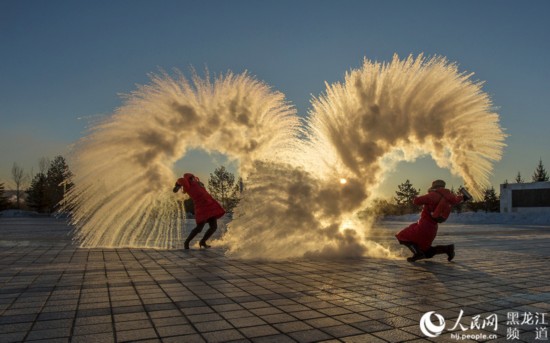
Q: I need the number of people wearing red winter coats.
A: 2